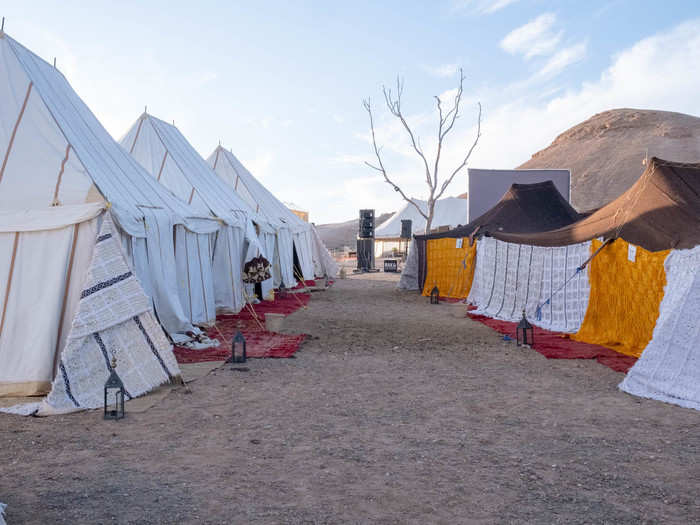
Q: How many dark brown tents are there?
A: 2